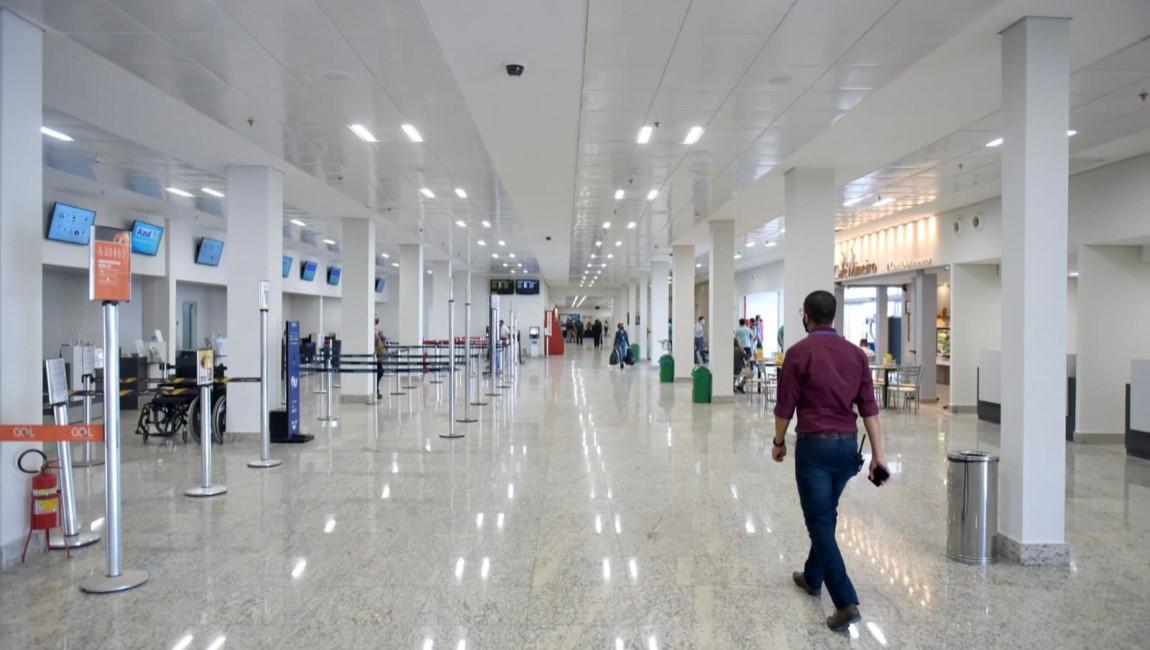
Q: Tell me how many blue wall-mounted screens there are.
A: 7